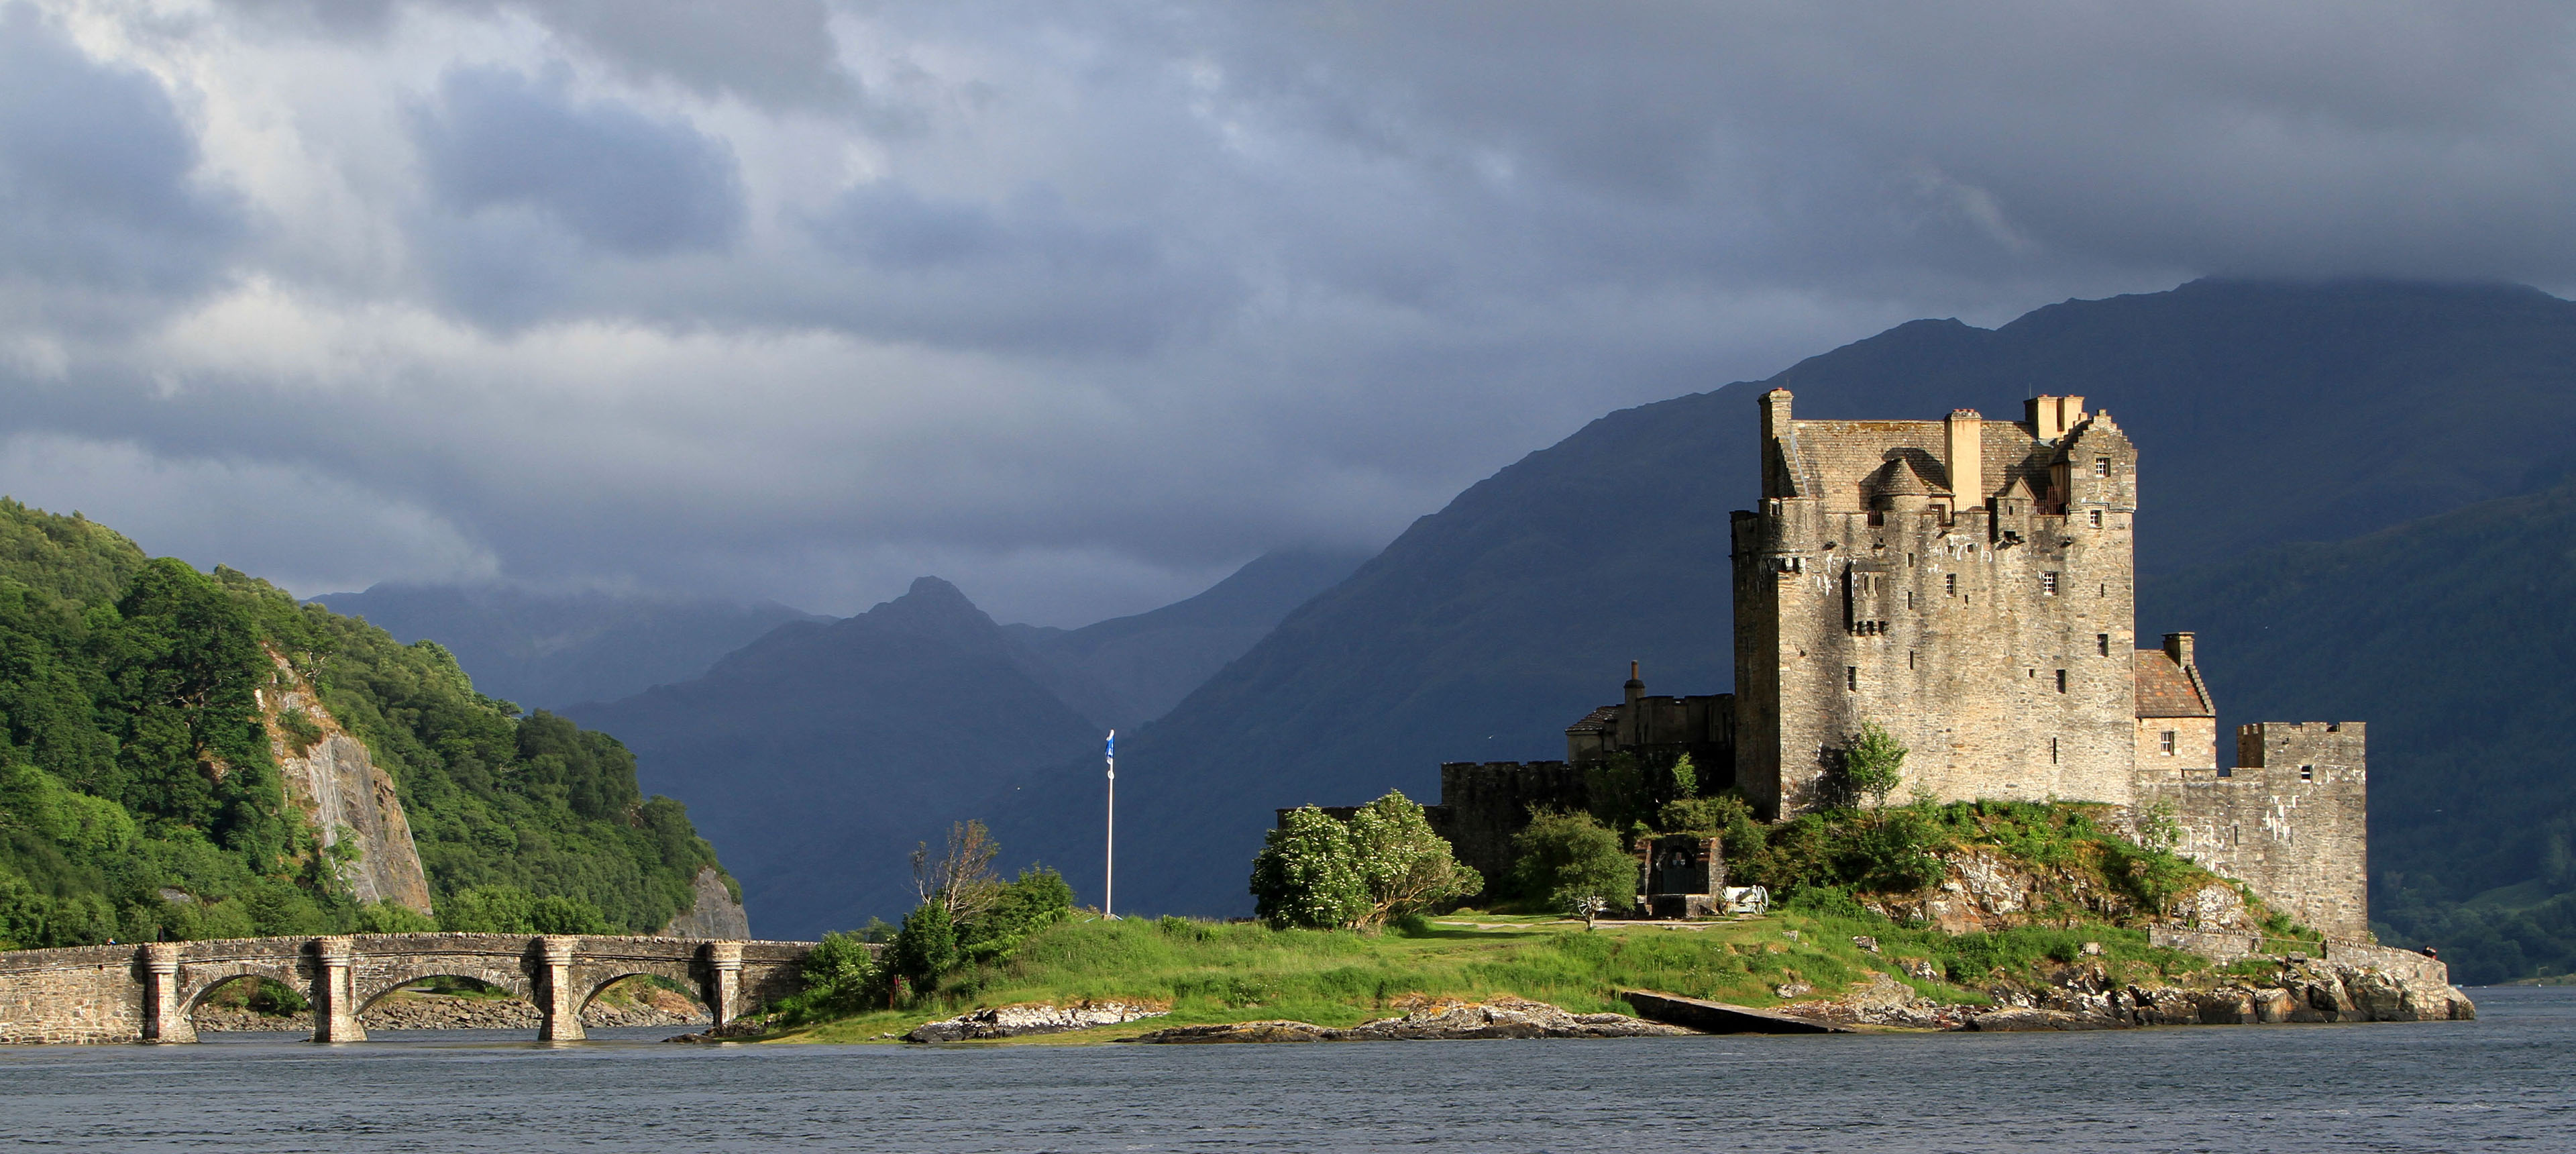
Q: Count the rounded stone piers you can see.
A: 4